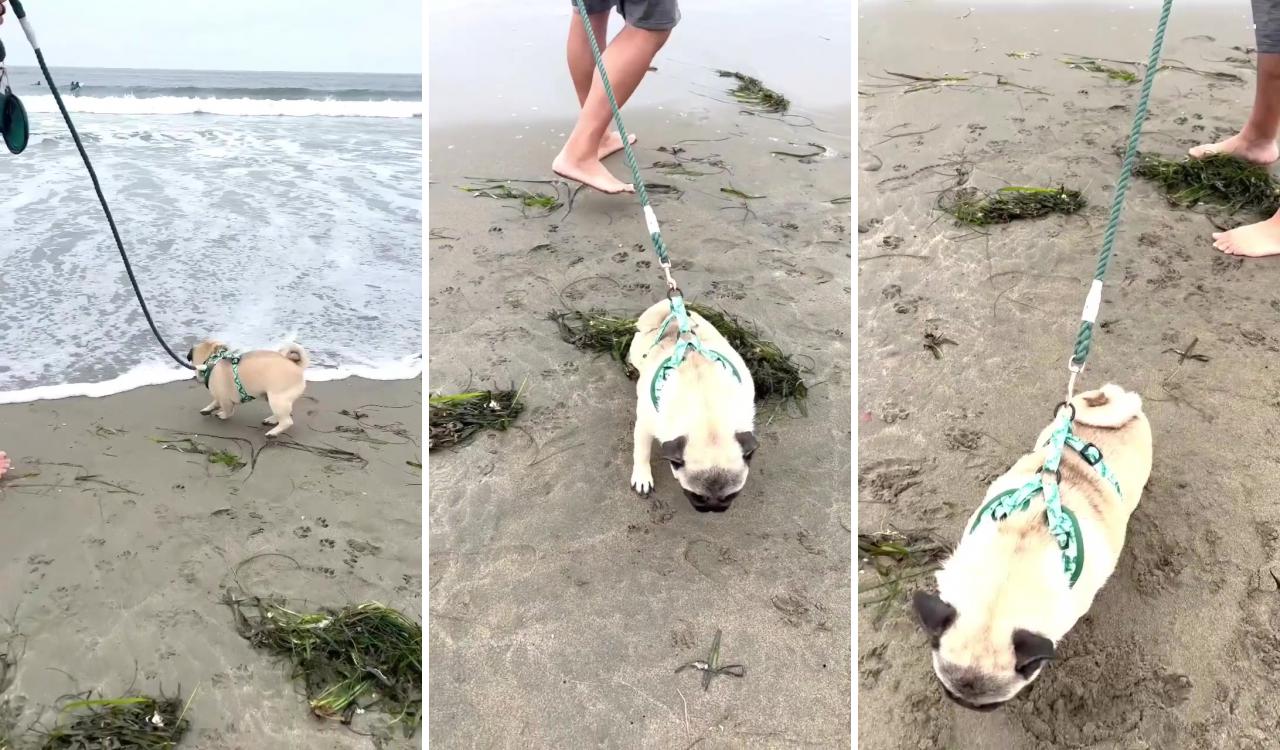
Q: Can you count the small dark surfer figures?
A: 3